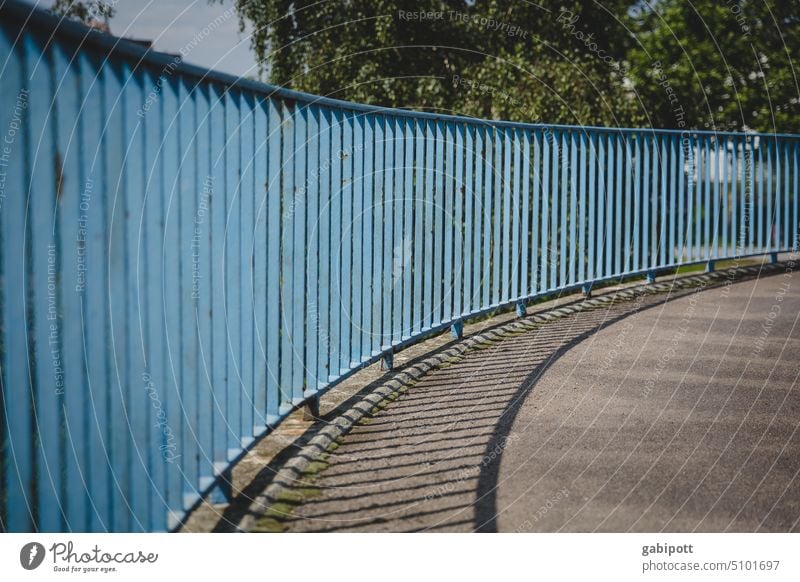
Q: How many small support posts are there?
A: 9